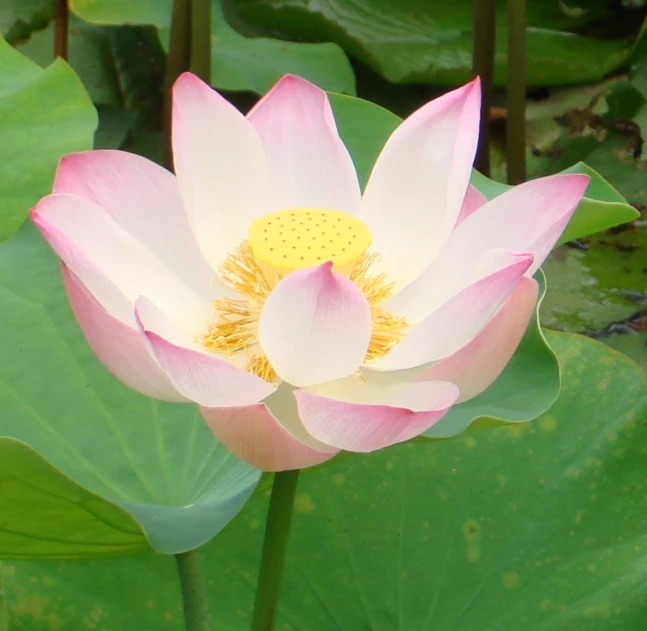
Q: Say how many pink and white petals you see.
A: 14